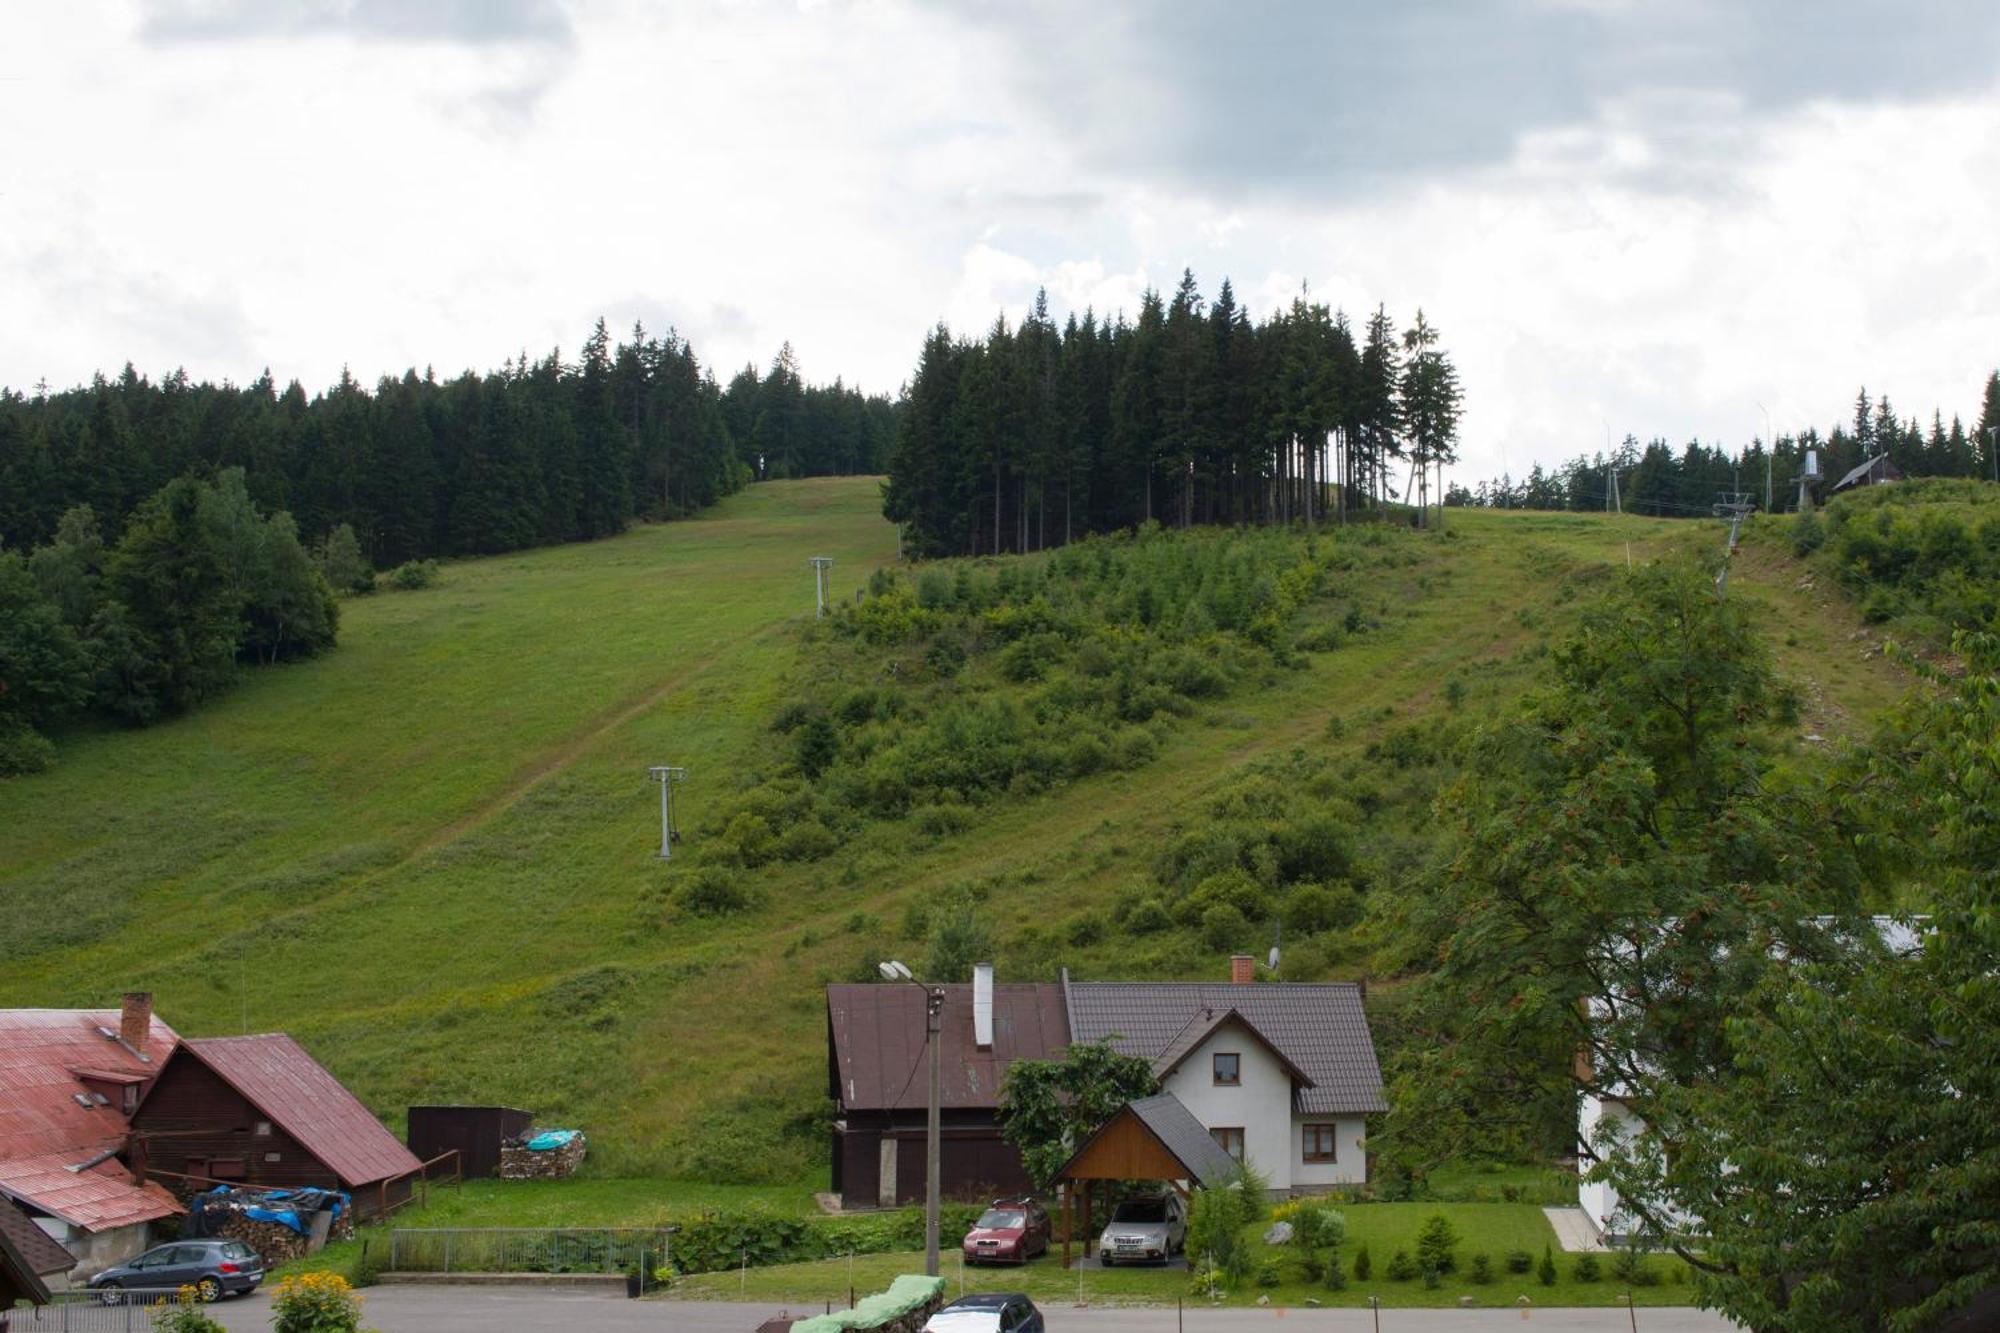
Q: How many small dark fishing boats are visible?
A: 0